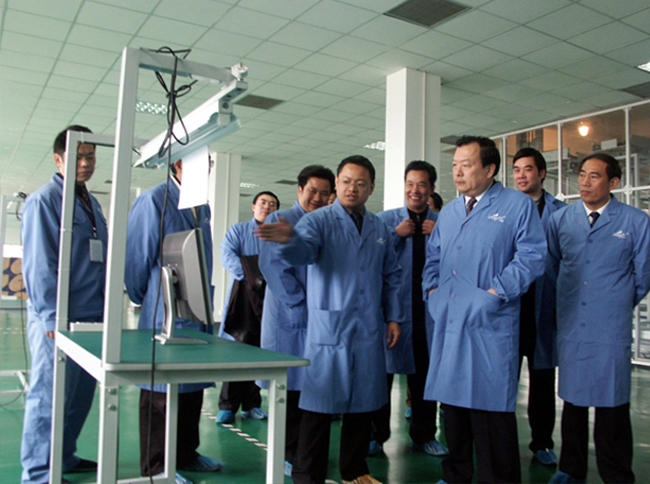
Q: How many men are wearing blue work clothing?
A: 9